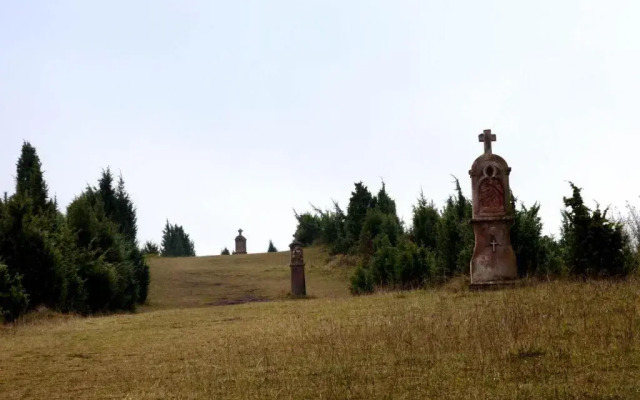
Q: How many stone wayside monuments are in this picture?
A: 3